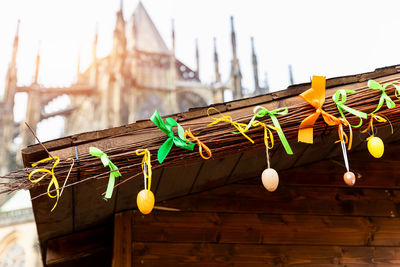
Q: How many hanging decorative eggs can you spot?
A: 4